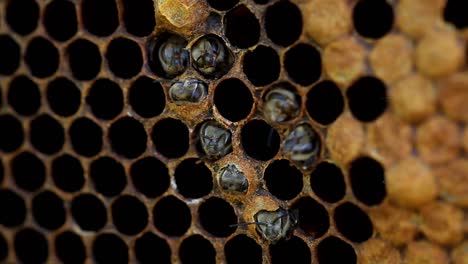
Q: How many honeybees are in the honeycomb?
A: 8